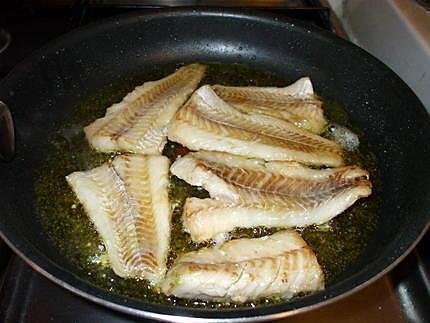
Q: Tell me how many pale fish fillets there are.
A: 6